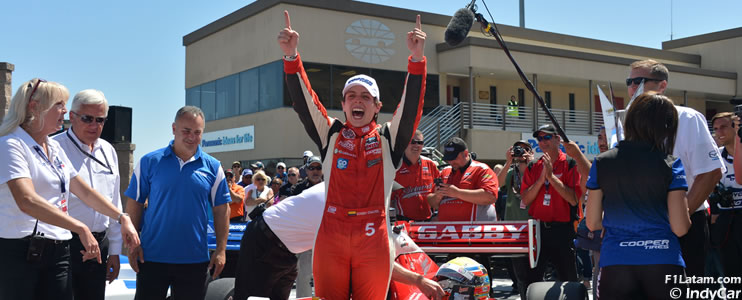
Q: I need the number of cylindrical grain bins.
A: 0